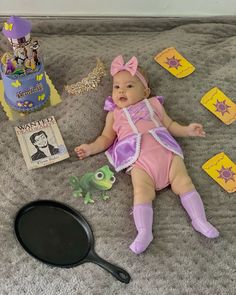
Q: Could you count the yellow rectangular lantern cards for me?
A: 3